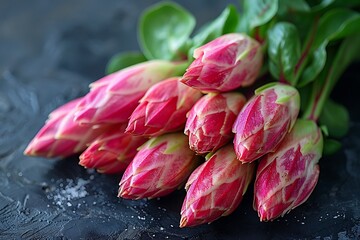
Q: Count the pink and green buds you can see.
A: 10